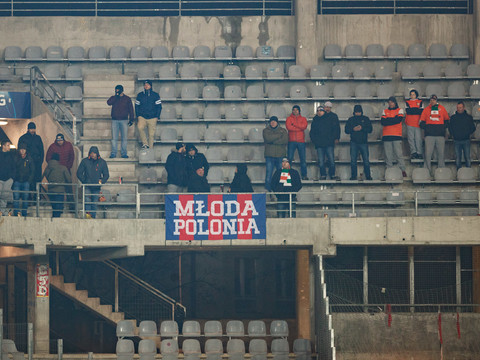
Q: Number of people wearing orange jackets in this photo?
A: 3